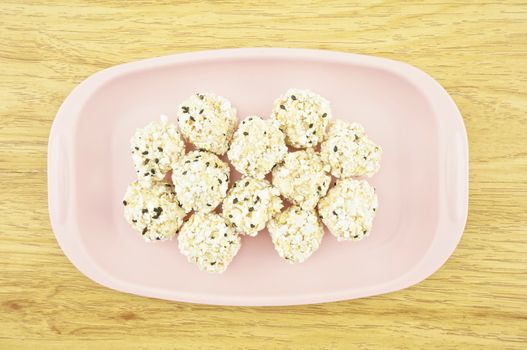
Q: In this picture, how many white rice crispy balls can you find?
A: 12